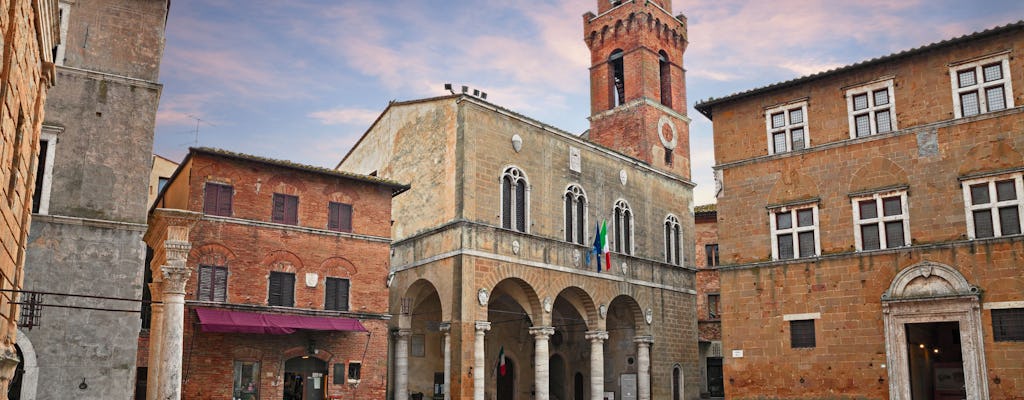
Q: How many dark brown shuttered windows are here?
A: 6